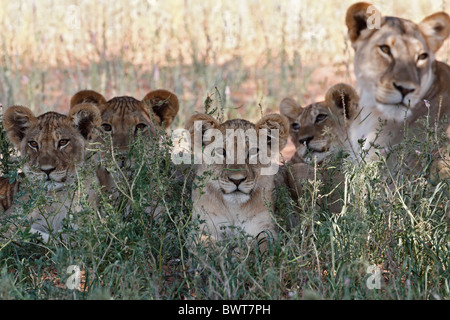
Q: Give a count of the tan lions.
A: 5